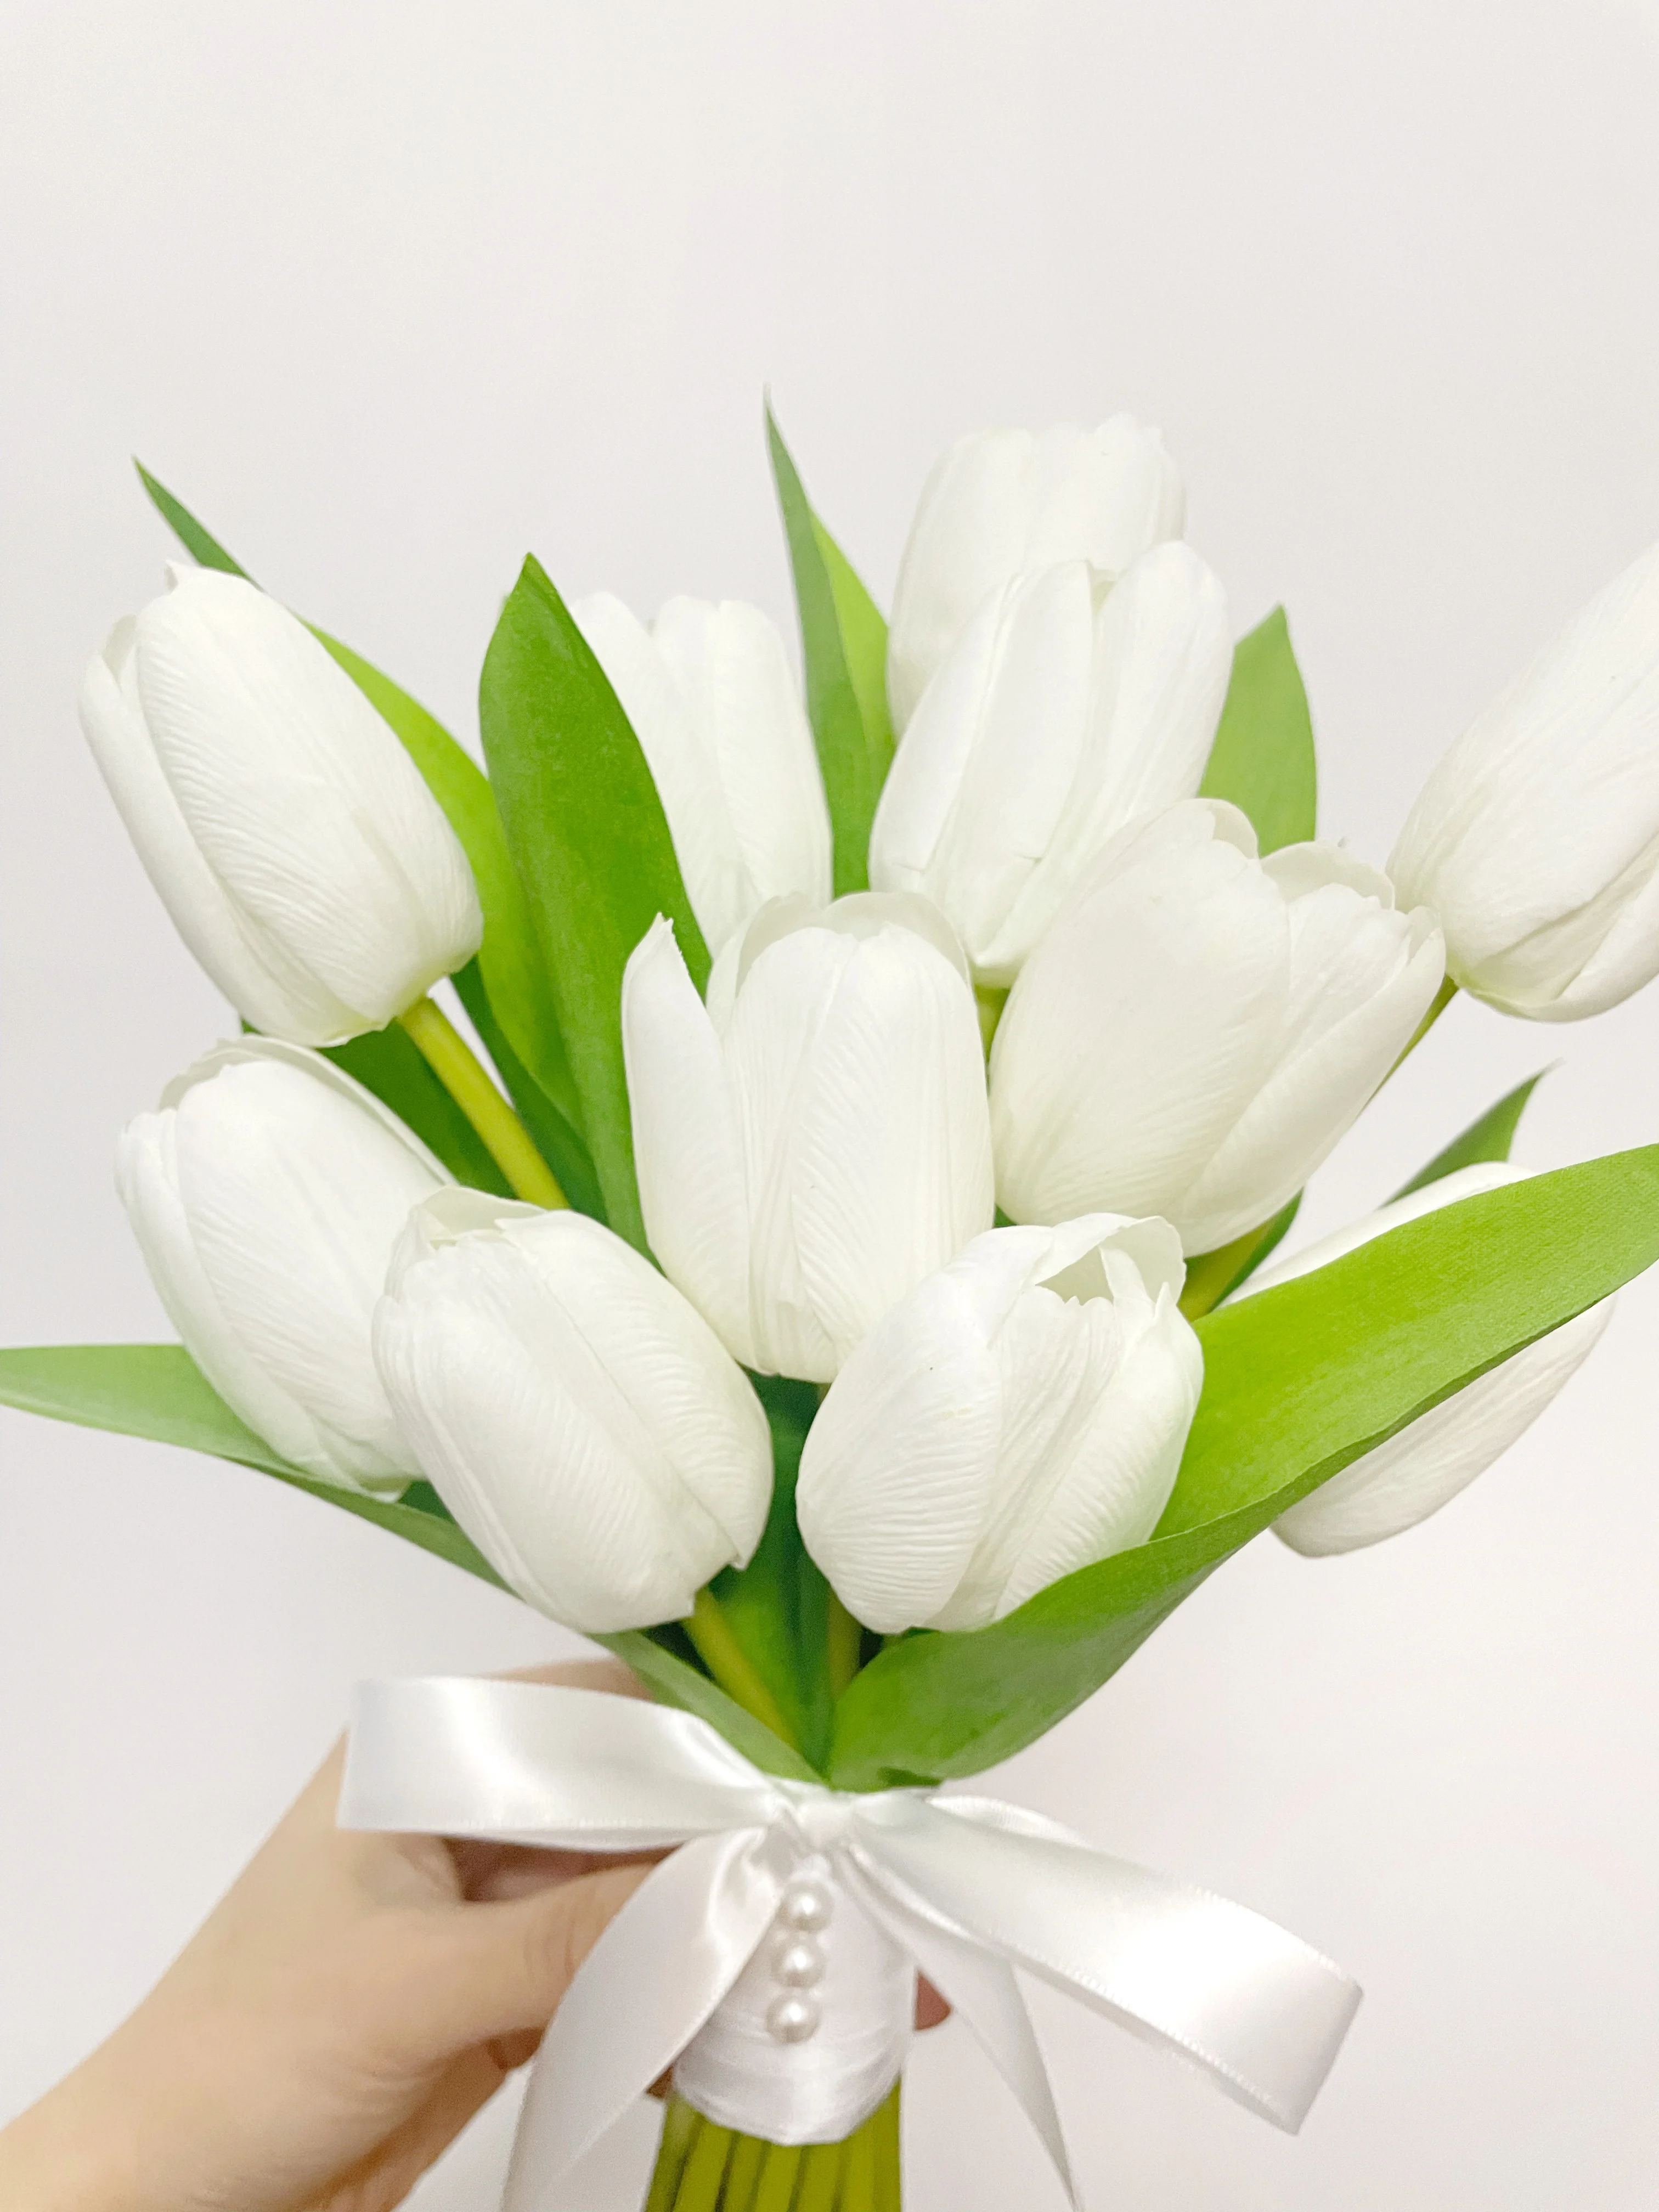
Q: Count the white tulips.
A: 11